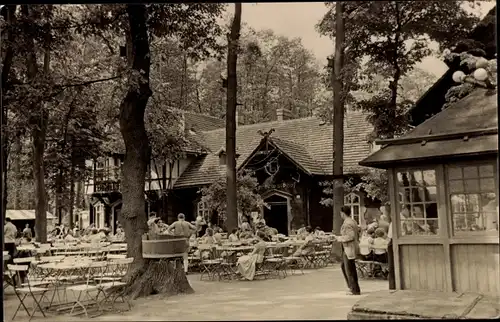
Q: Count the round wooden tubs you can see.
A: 1